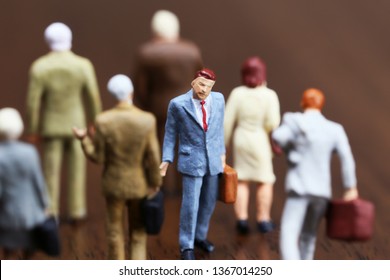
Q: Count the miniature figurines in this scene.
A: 7